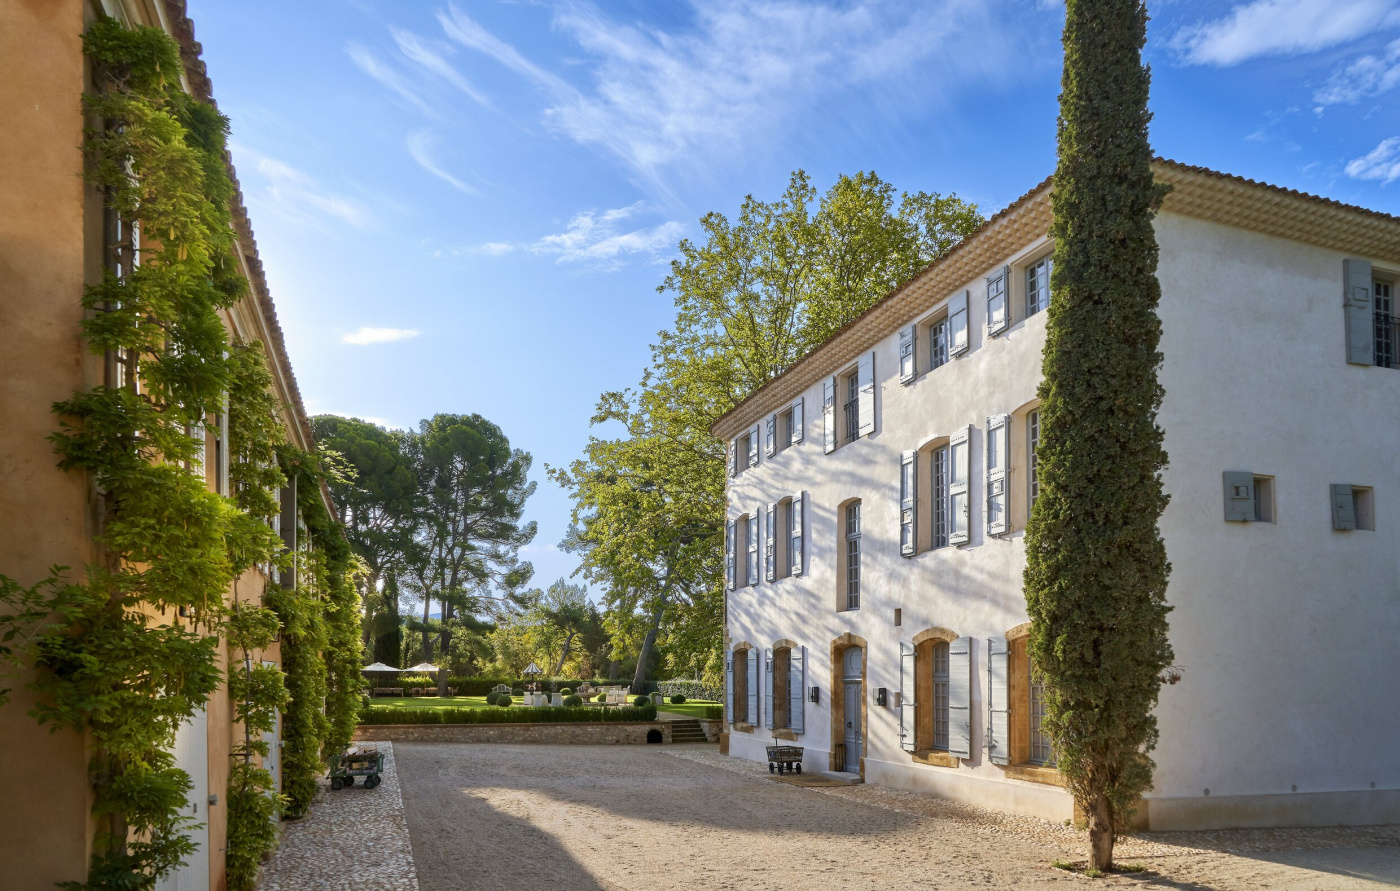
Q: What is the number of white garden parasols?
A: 2